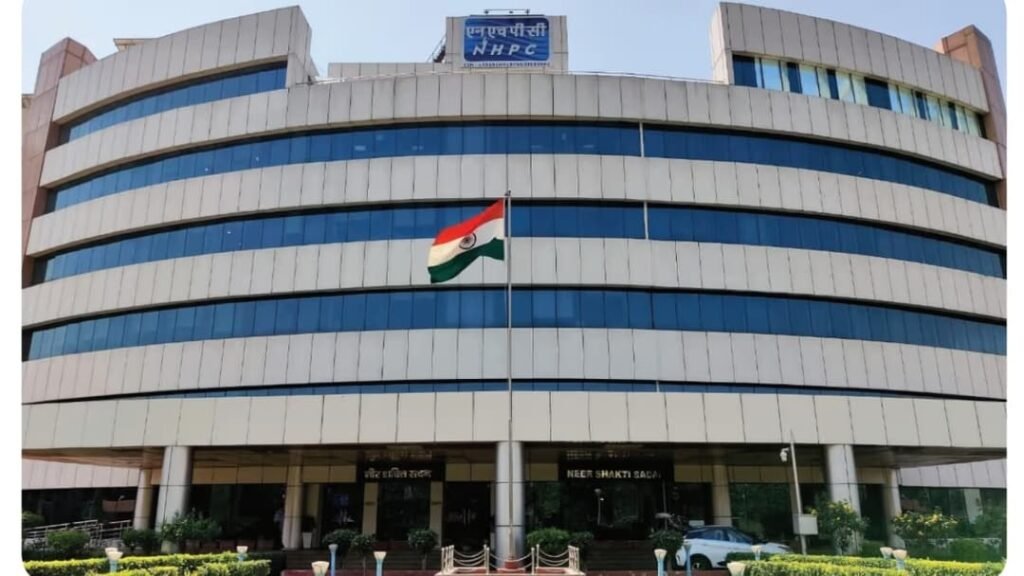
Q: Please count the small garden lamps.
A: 12